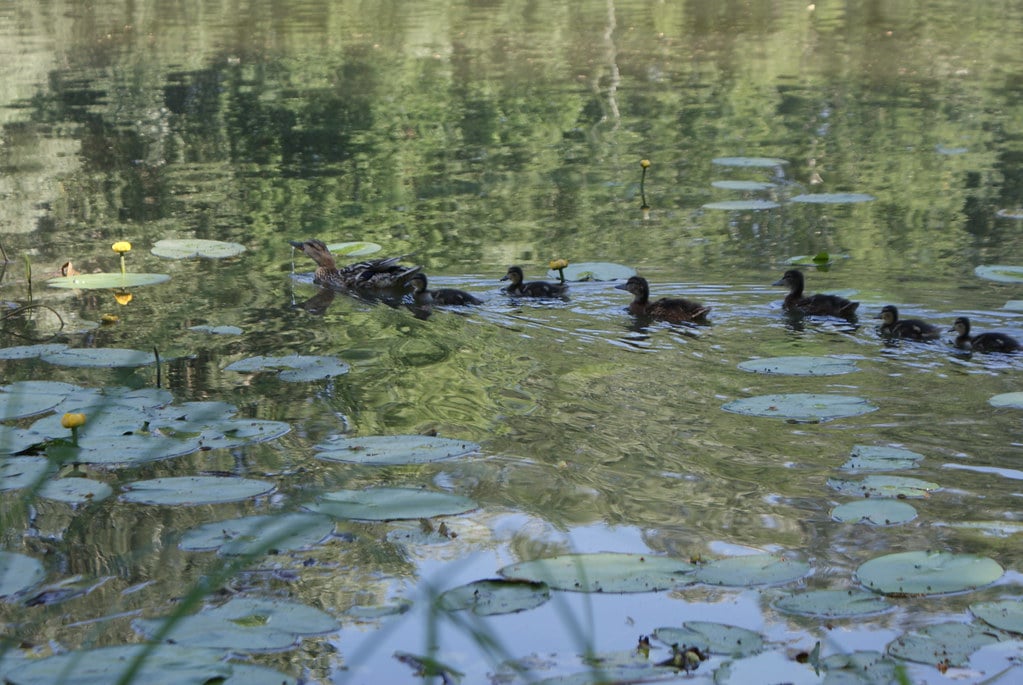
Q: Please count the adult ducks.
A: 1